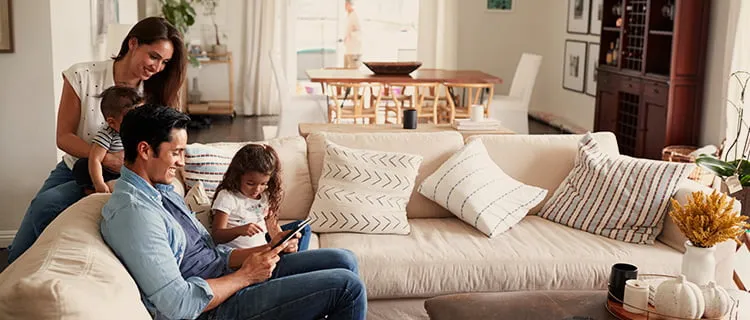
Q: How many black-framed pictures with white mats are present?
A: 4